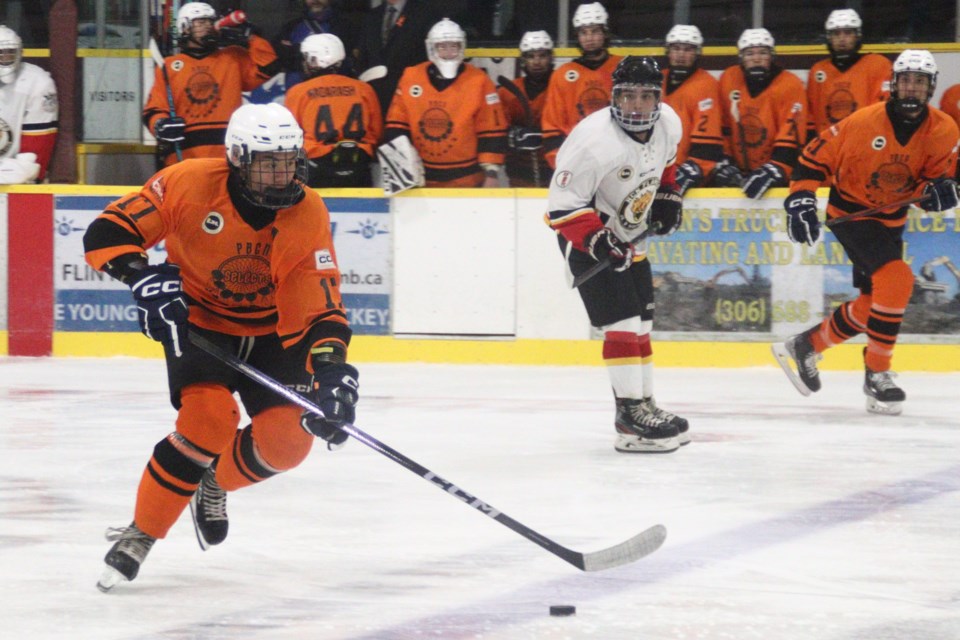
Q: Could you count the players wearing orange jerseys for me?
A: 11